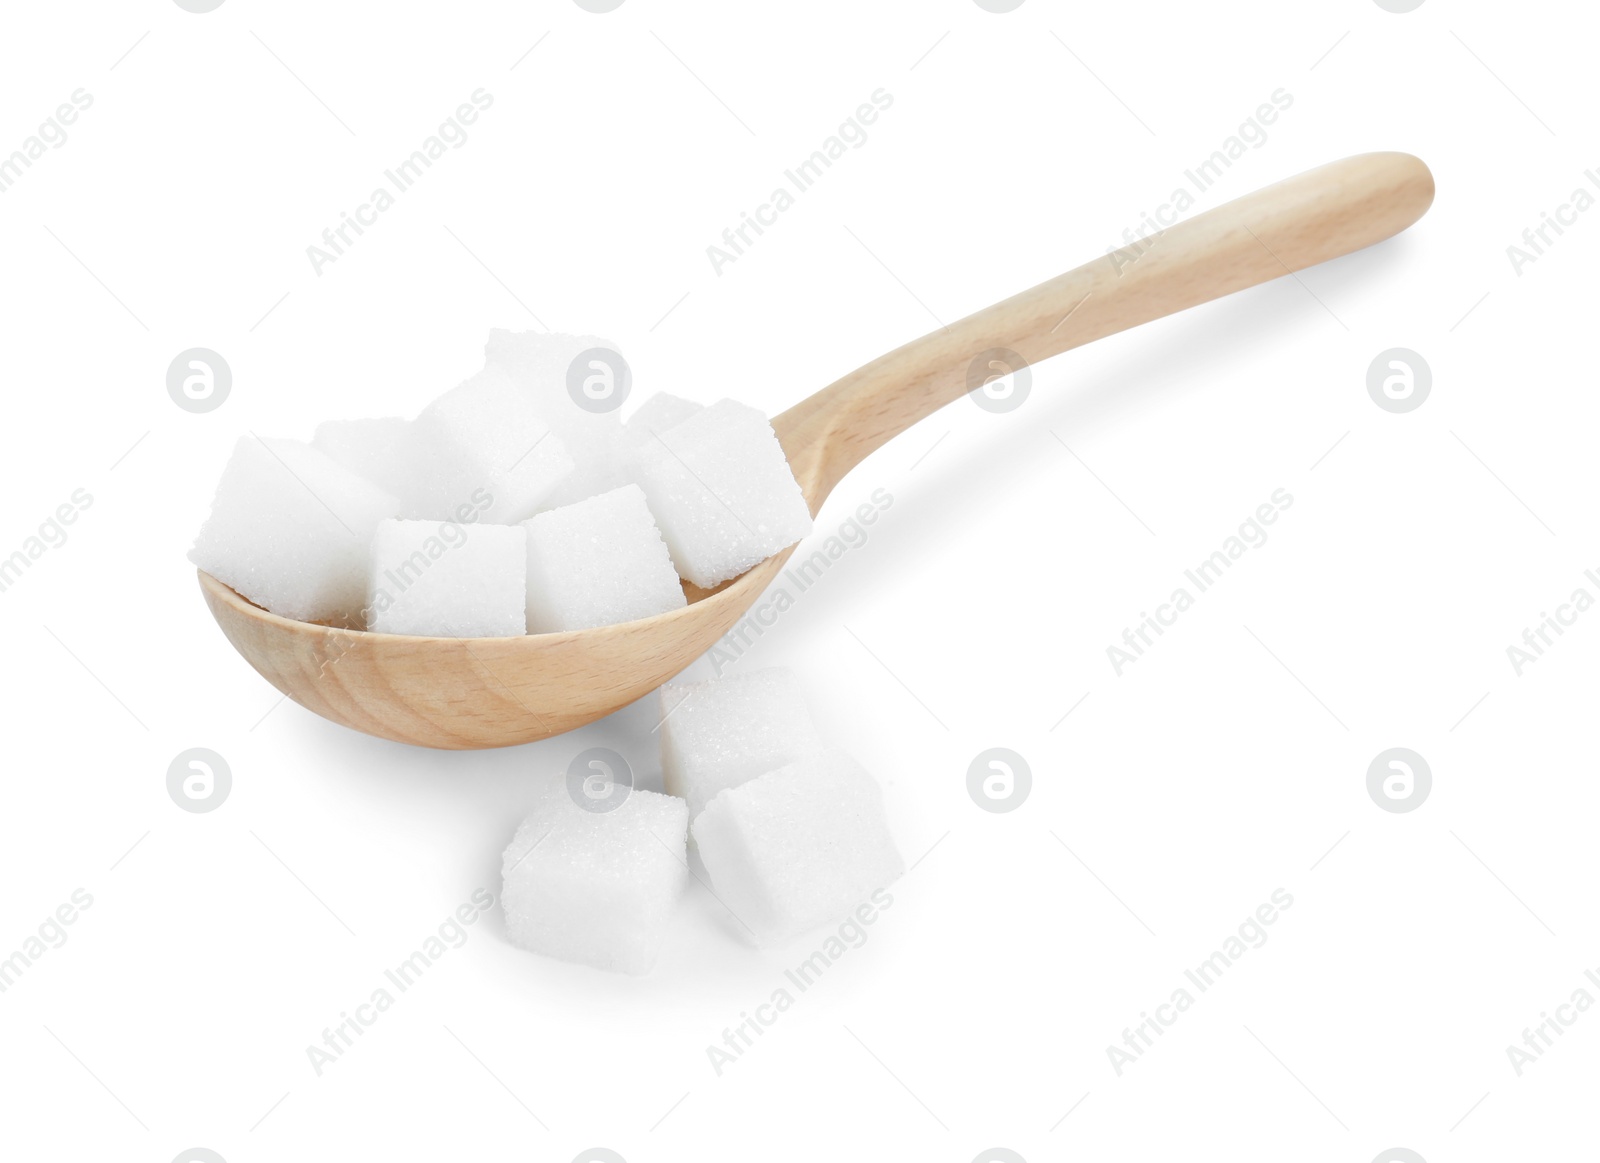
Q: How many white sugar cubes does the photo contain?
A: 11